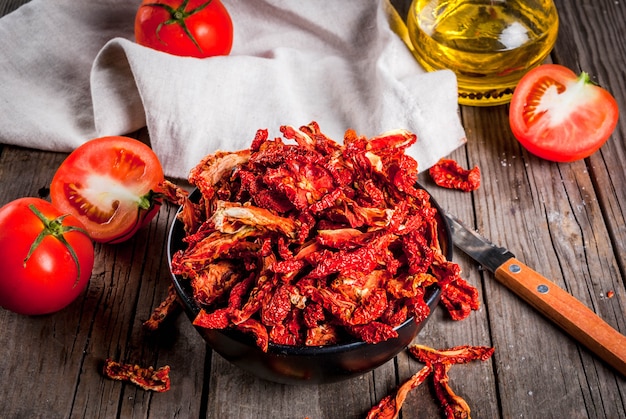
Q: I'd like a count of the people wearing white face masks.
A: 0